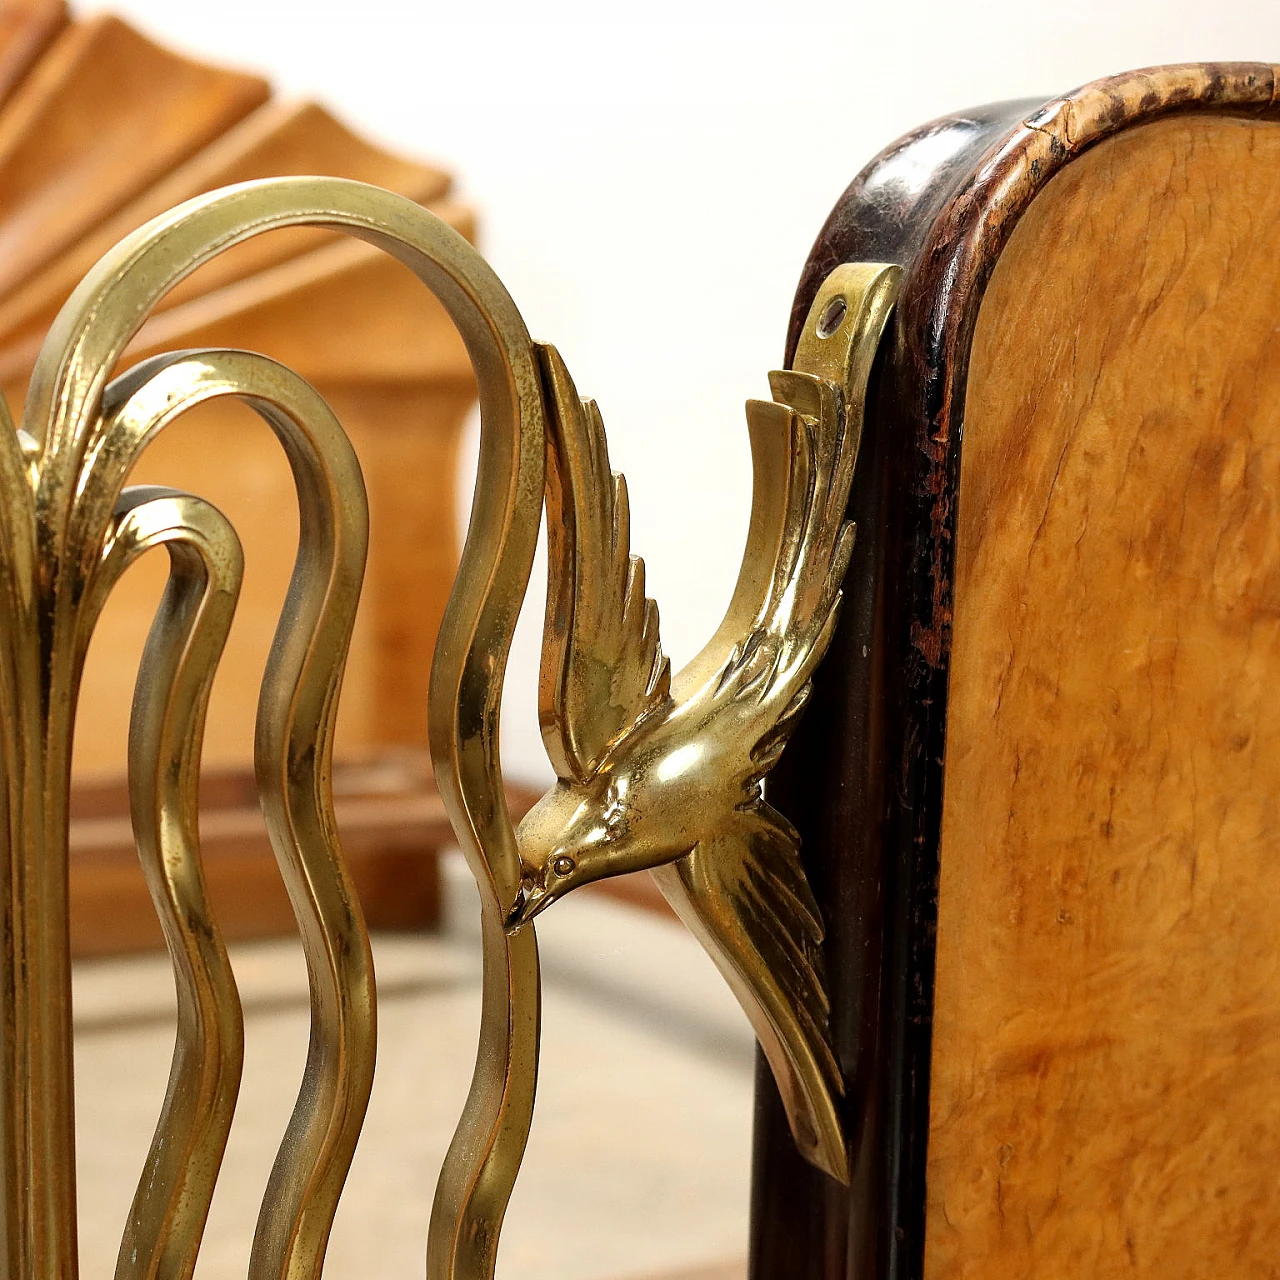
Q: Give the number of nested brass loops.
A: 3